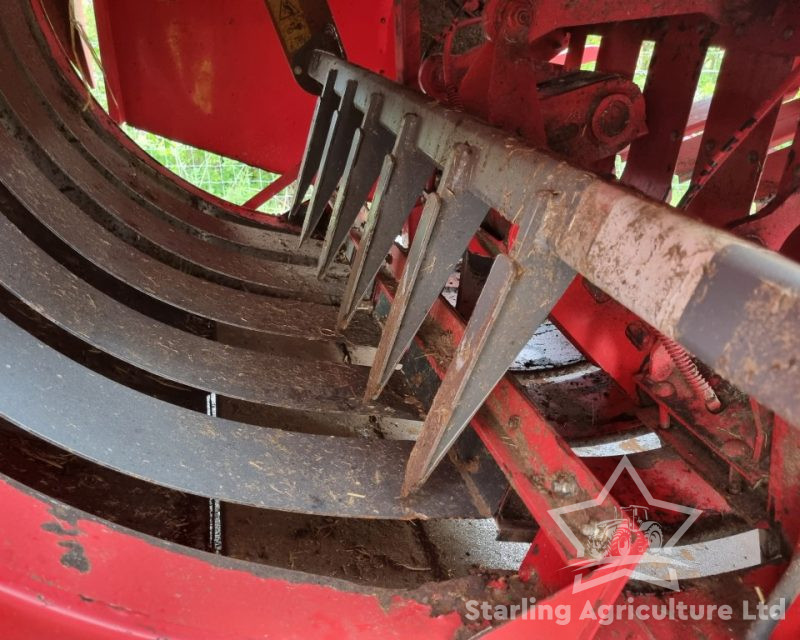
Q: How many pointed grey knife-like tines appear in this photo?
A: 6